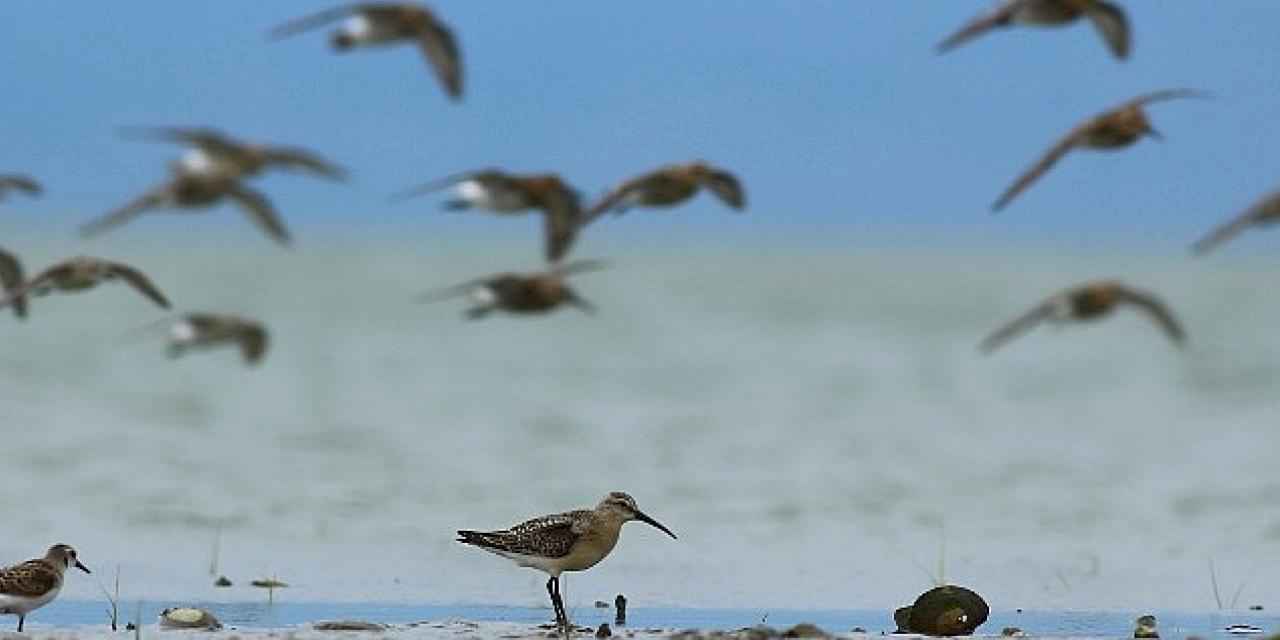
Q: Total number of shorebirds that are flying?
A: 14